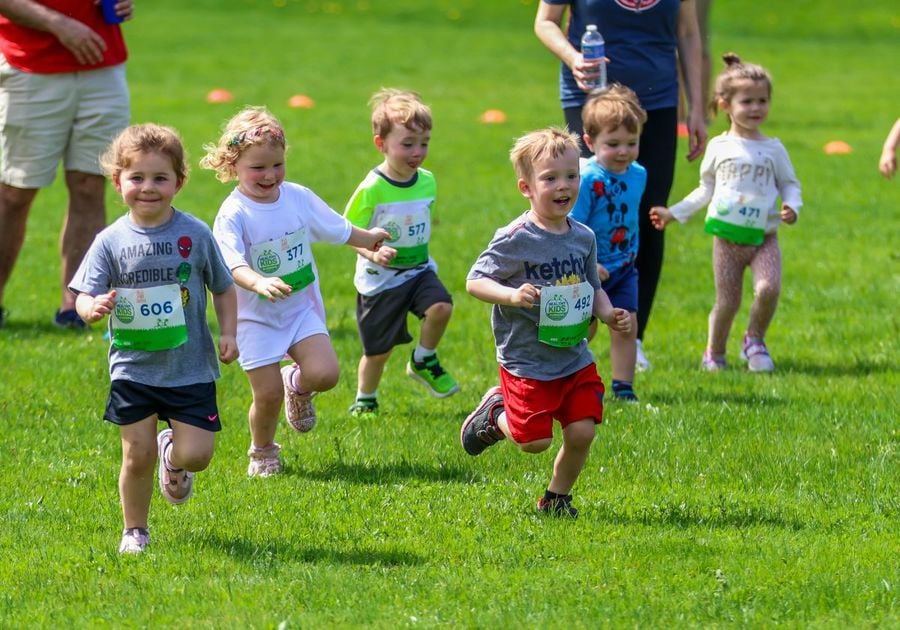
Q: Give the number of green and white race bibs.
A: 5